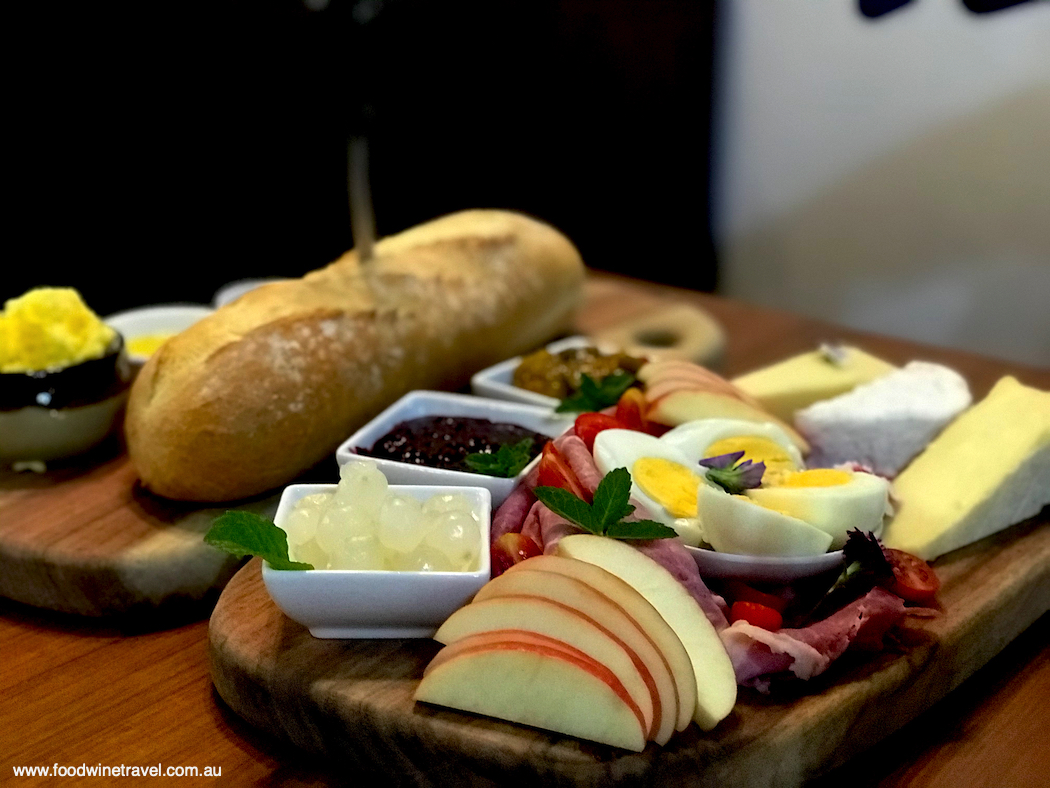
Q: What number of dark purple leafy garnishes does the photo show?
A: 1